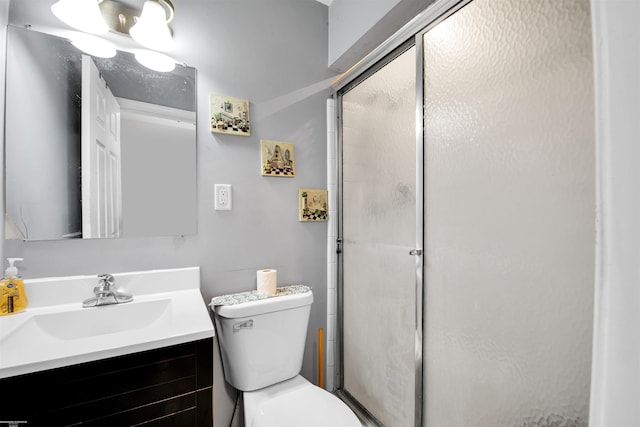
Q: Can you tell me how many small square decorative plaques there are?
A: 3